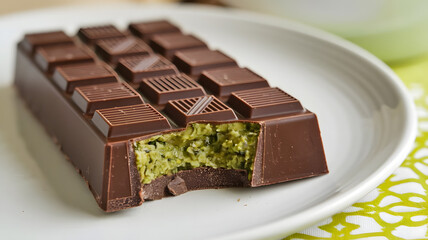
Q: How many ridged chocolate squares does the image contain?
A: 15